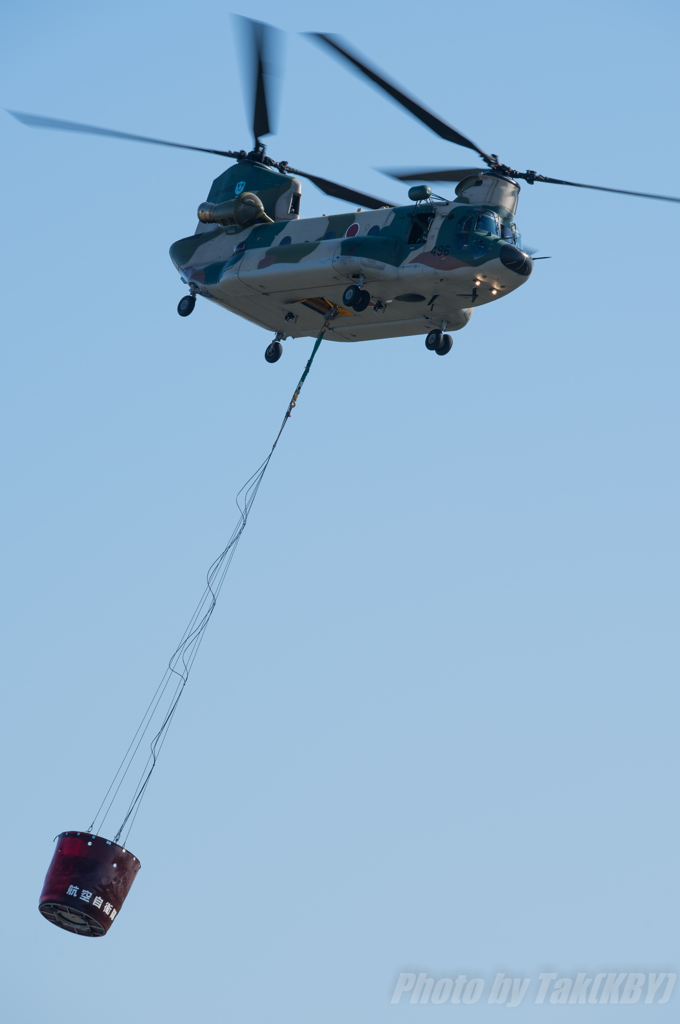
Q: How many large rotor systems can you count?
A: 2